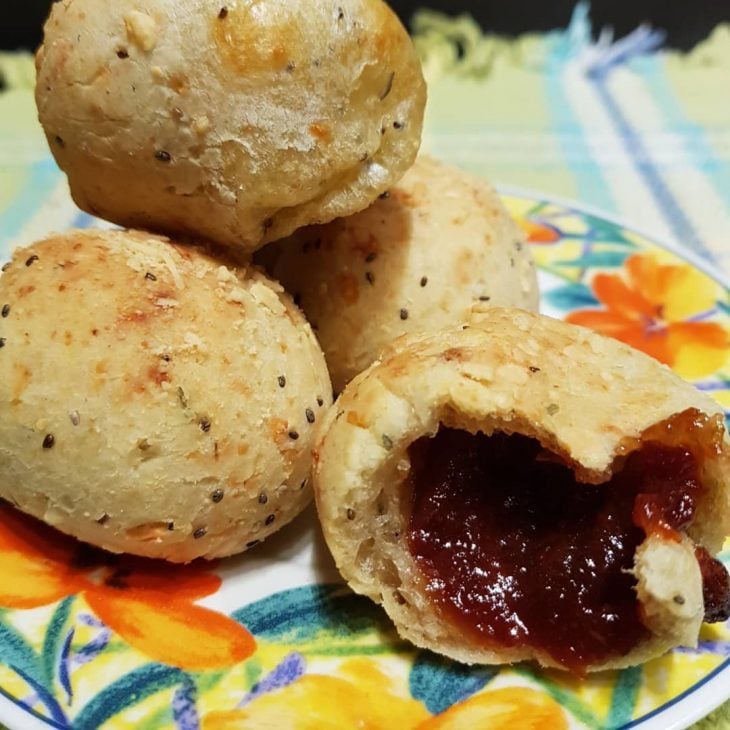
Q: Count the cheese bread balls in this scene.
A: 4